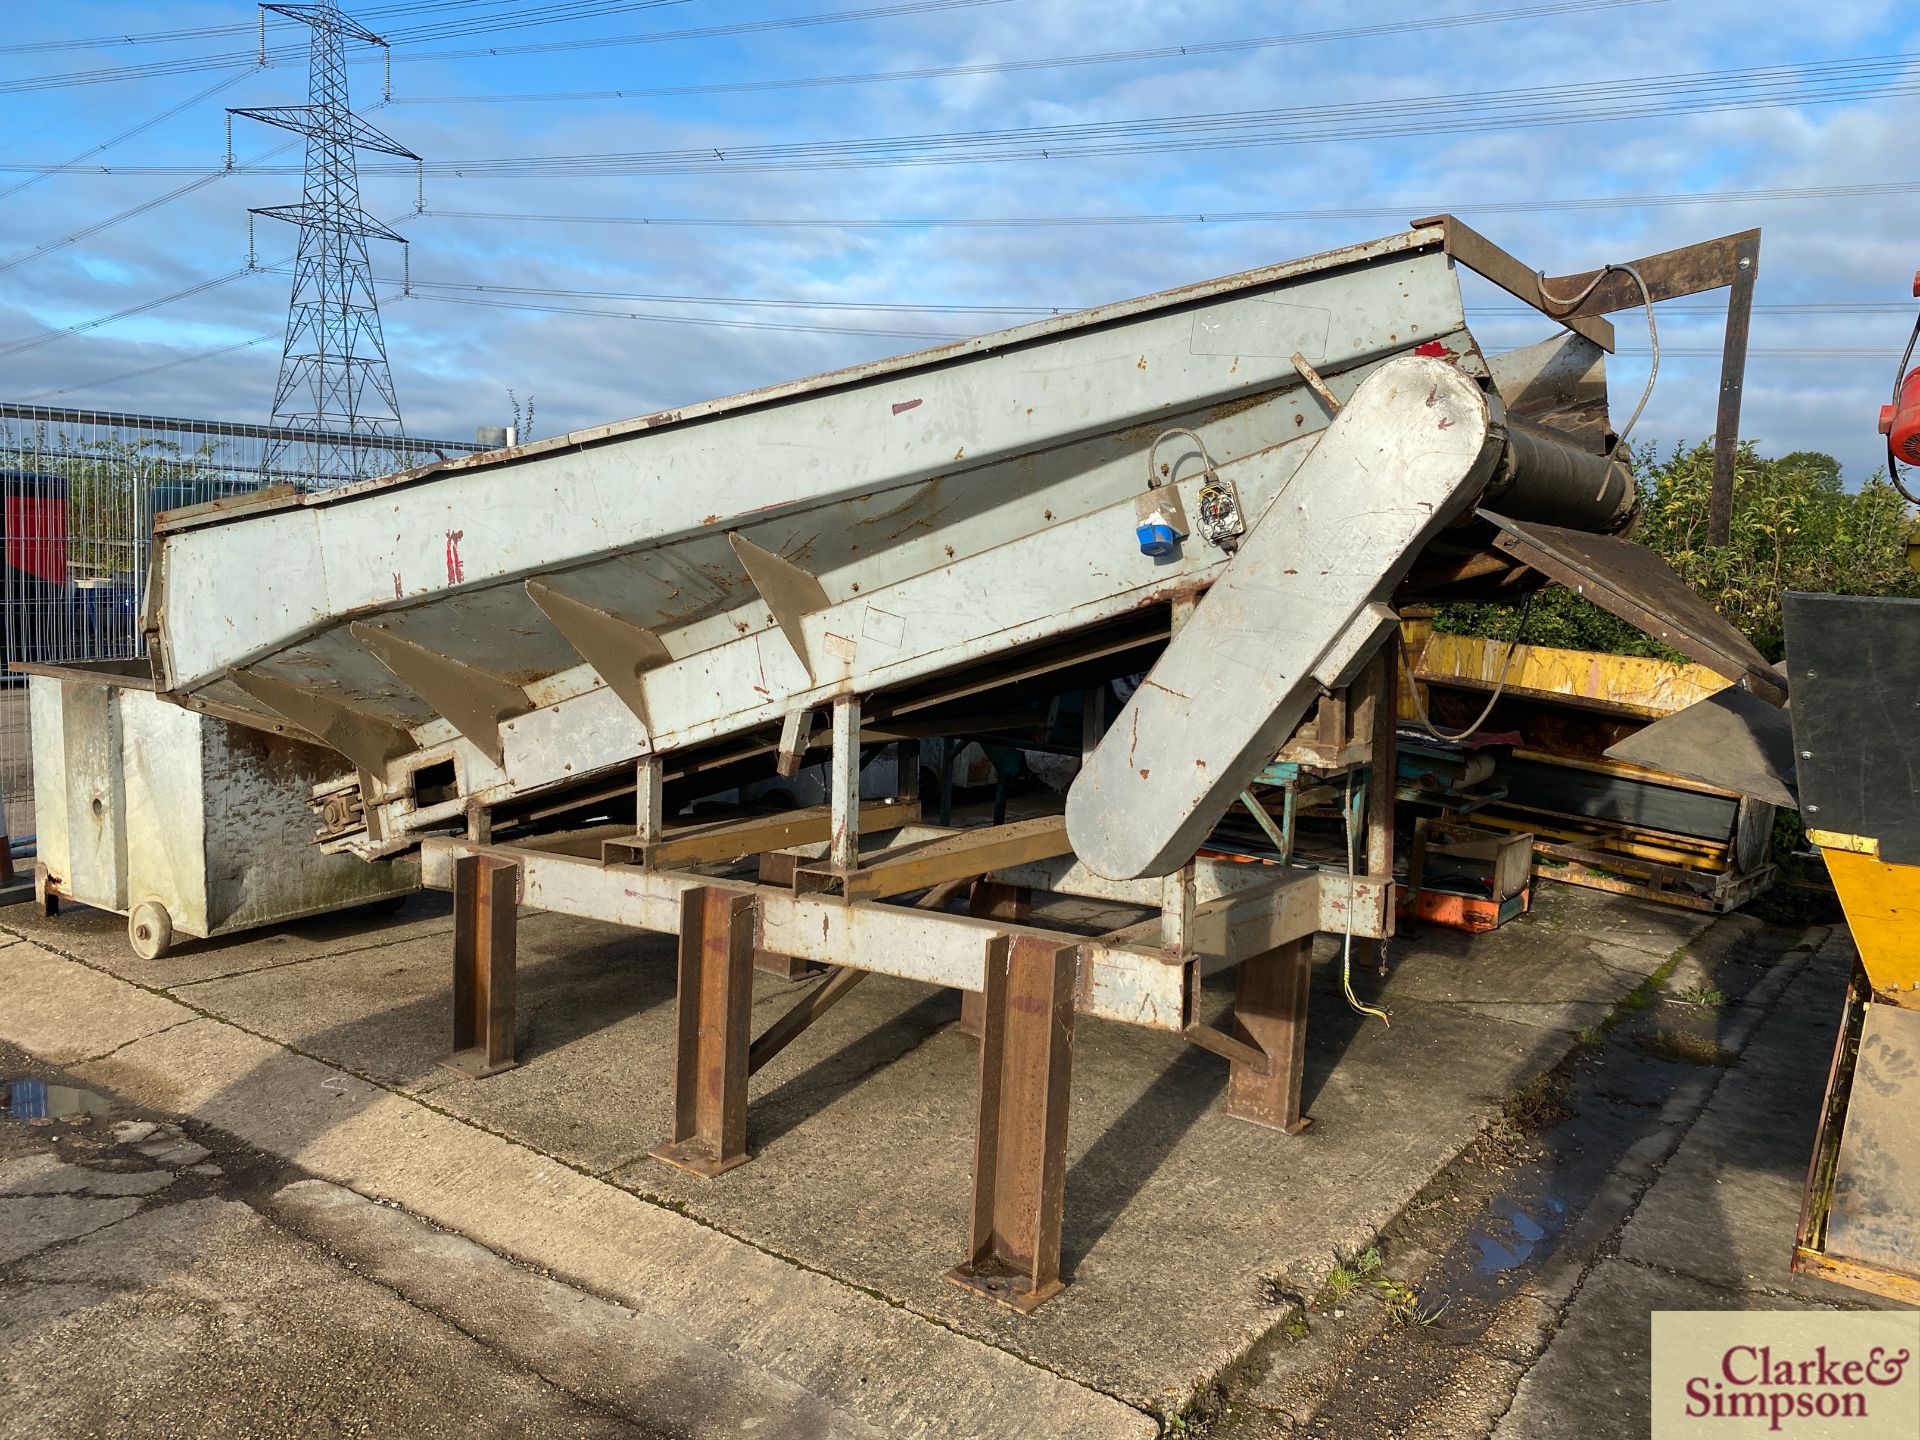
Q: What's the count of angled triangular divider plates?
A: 4